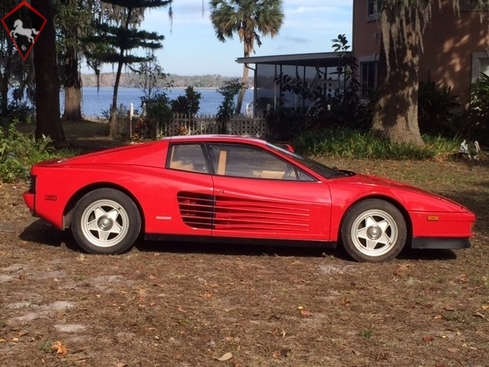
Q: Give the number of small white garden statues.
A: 2